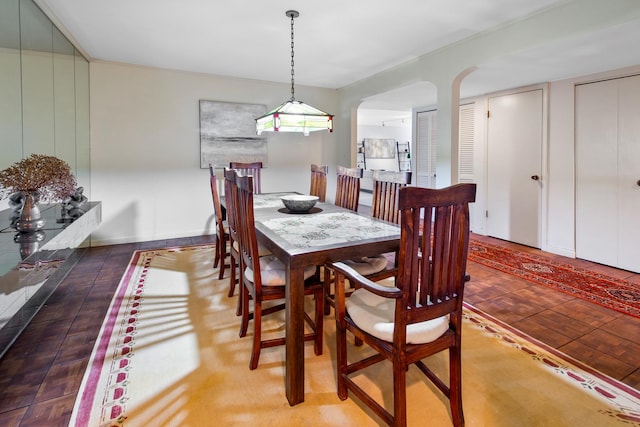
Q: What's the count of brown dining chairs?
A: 8